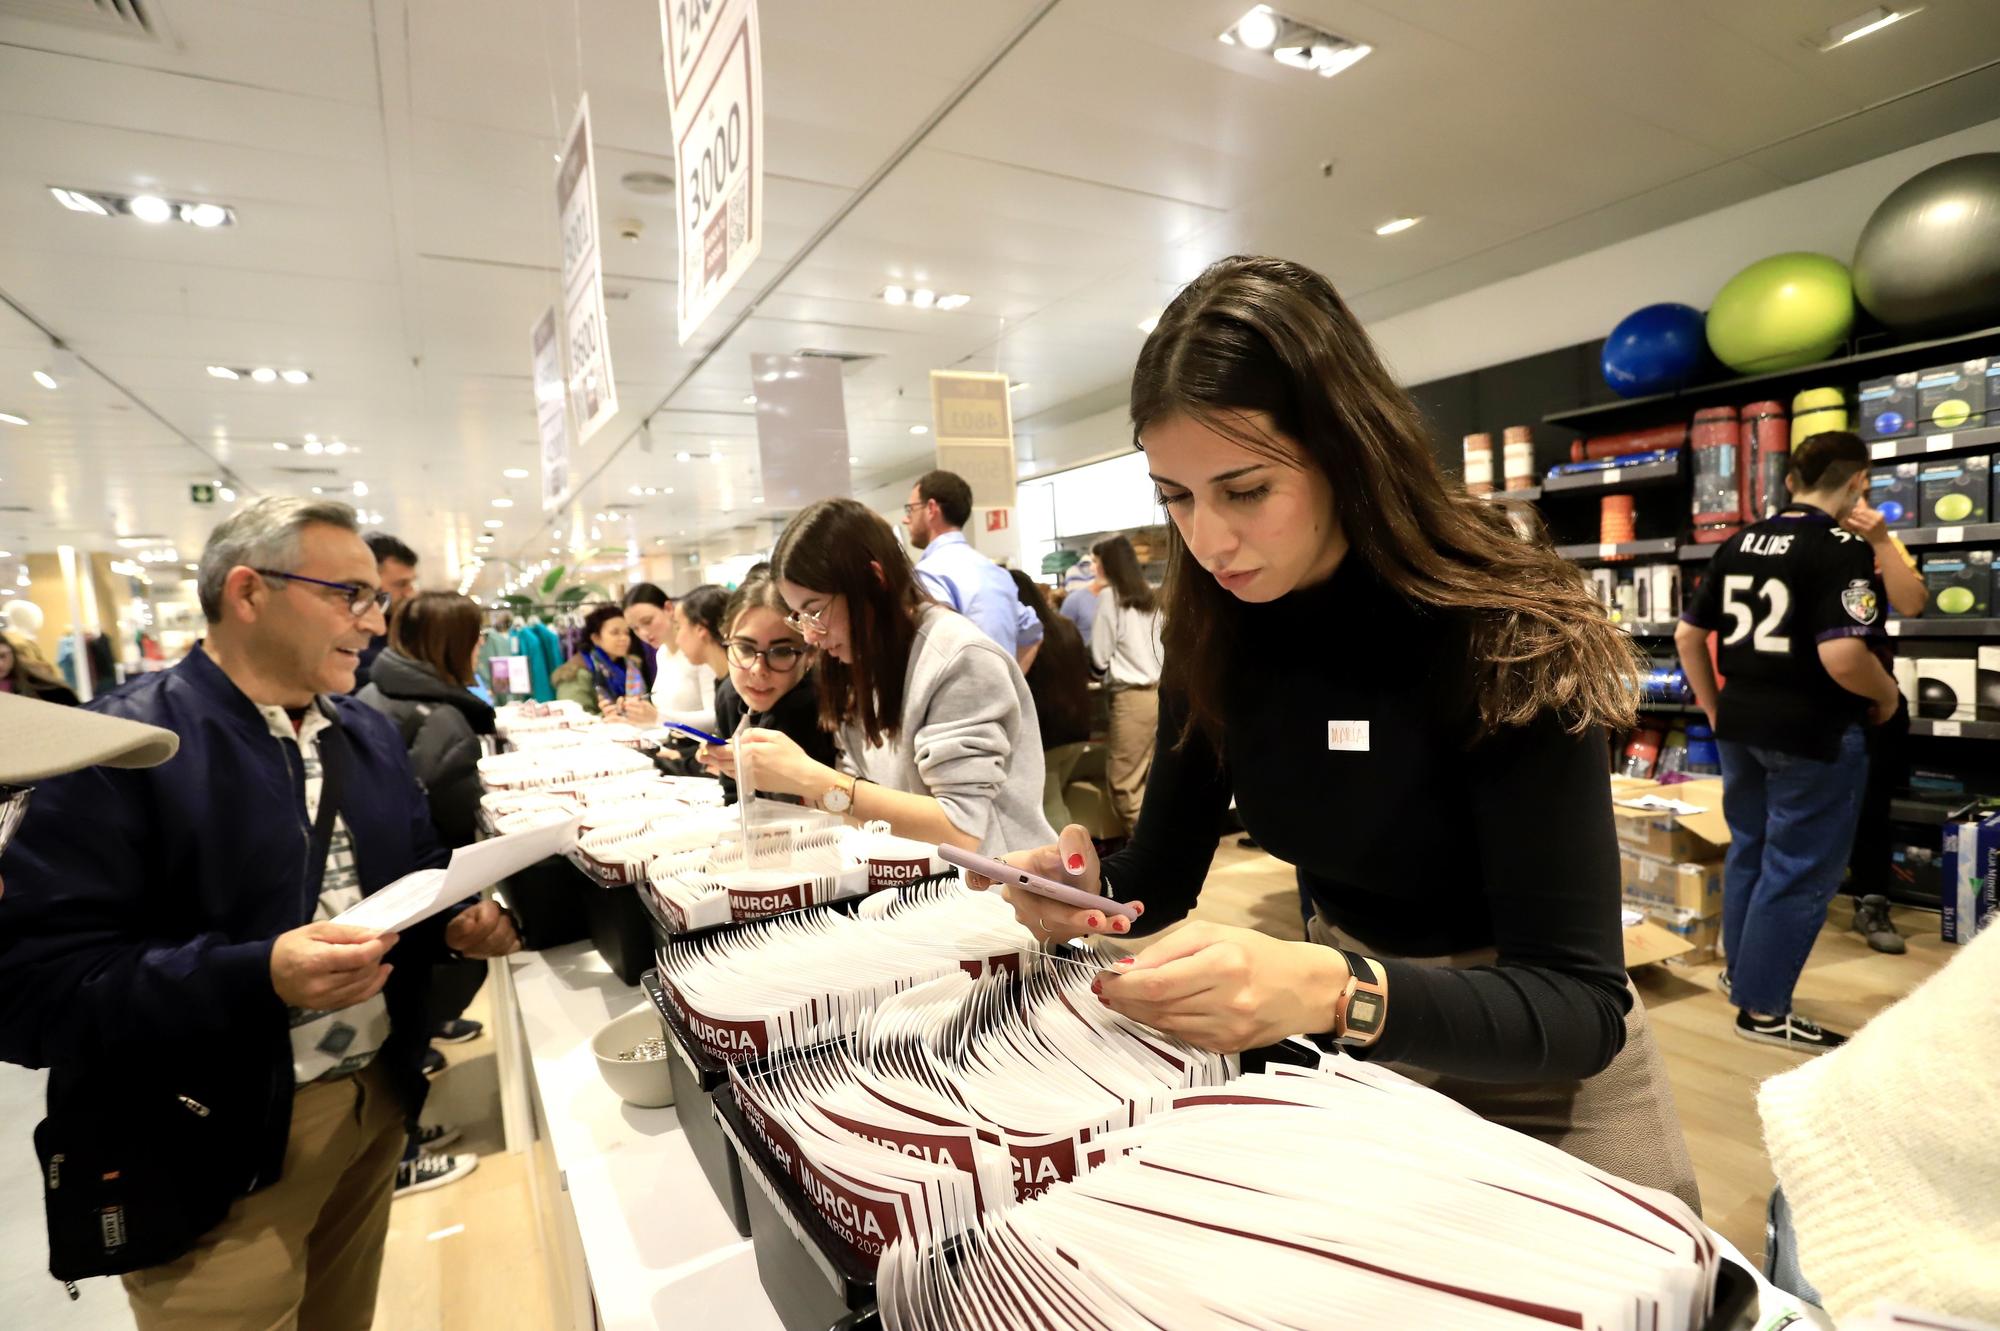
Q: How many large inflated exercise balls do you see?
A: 3